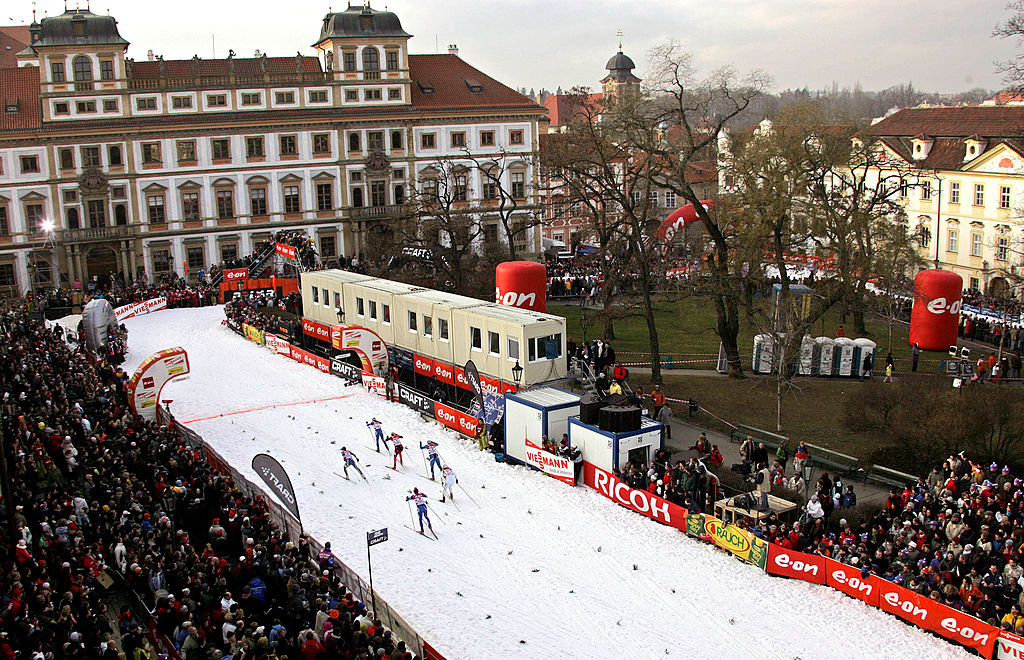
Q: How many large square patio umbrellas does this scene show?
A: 0